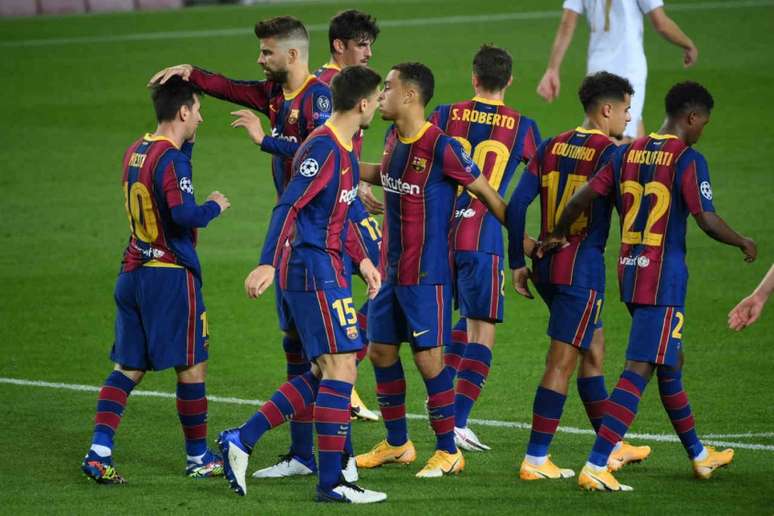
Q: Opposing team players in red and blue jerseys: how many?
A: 0